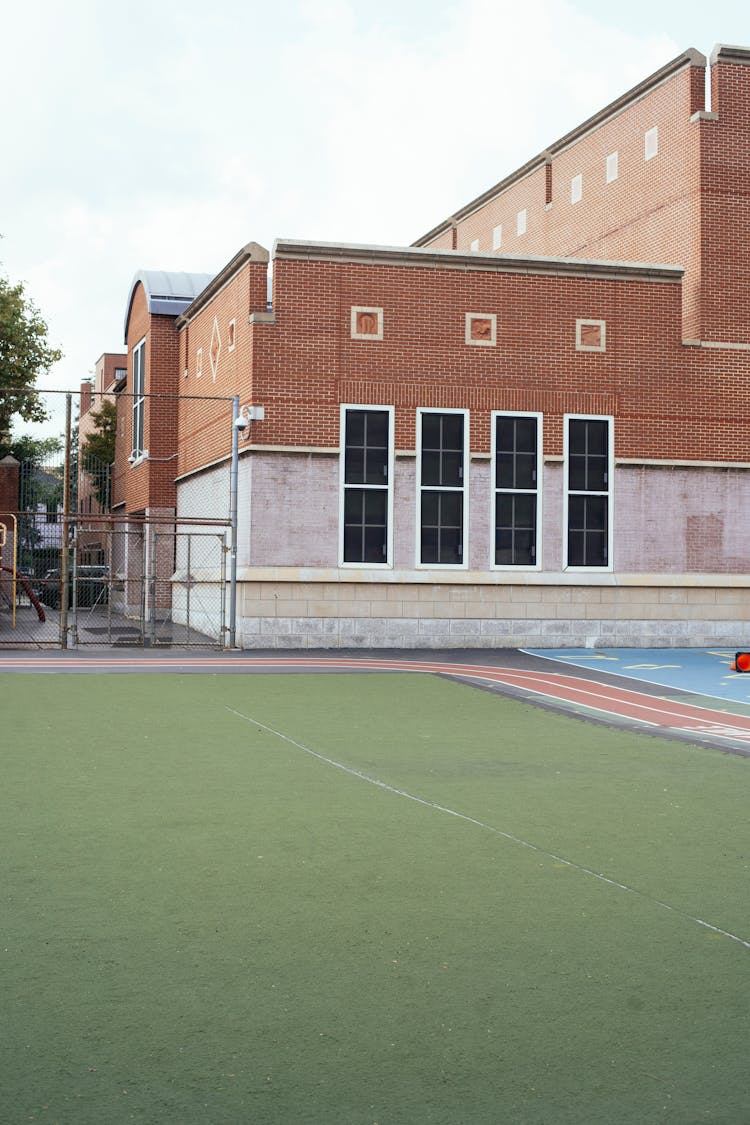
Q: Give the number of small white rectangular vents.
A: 6